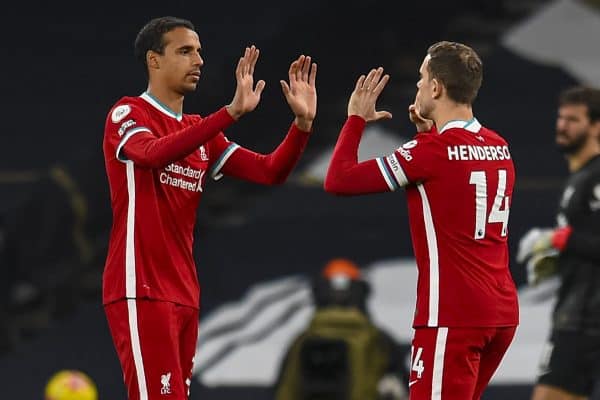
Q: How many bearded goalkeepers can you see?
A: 1